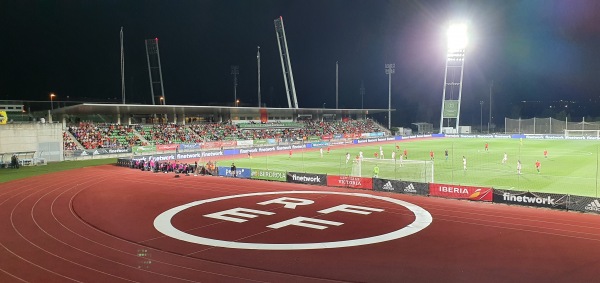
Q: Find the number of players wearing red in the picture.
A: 10